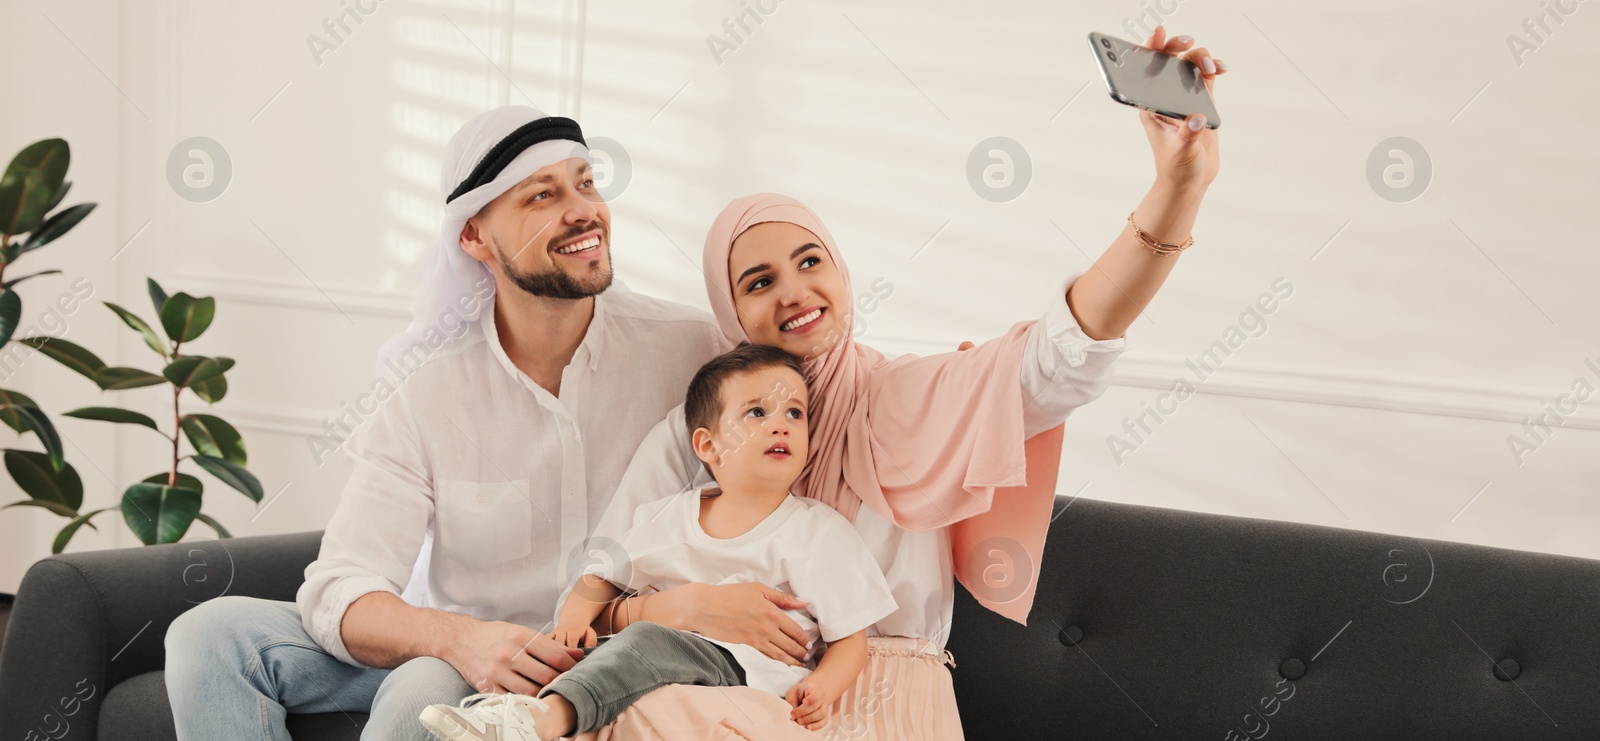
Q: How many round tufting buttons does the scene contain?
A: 3